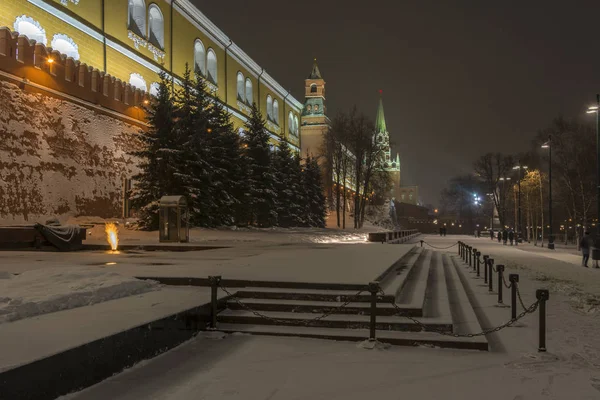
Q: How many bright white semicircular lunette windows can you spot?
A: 4